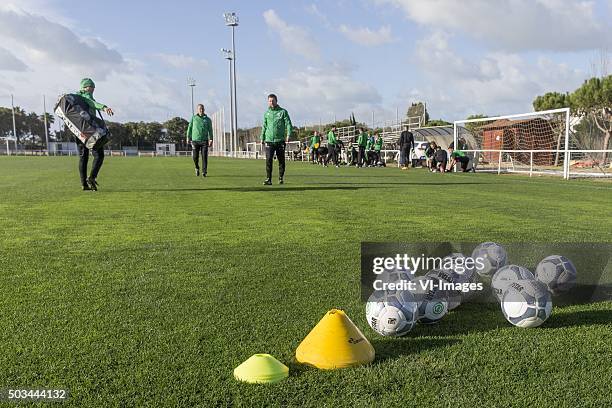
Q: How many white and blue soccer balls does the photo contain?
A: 9